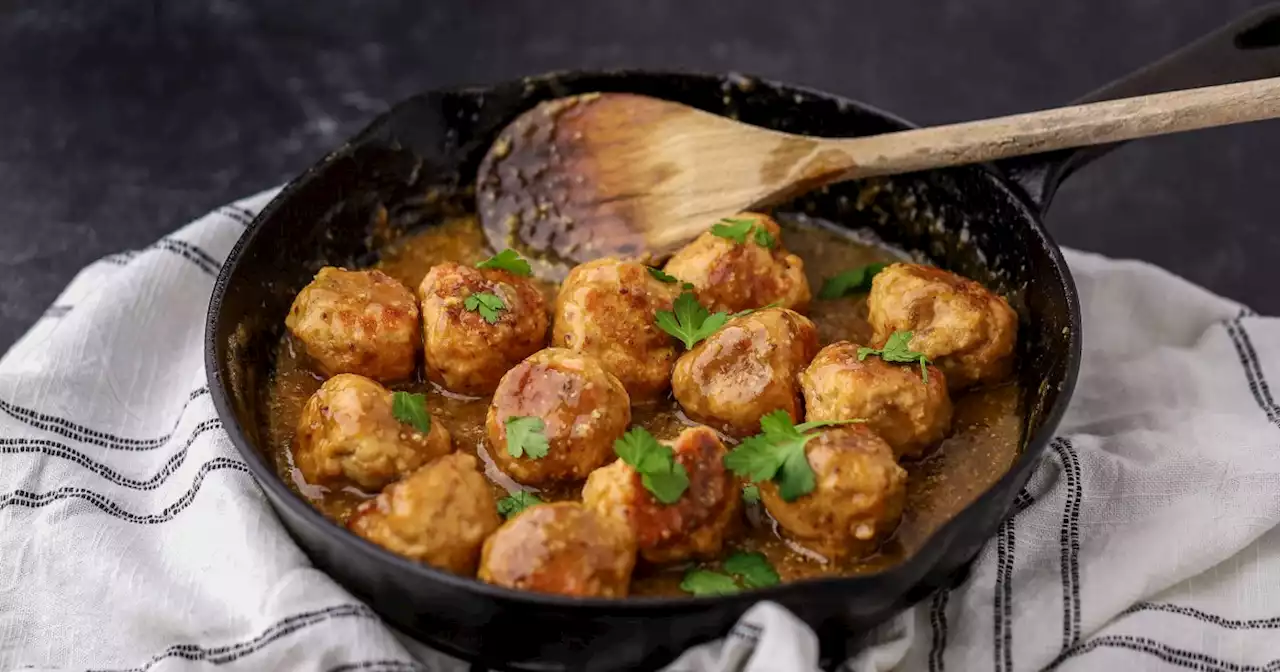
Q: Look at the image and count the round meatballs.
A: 13